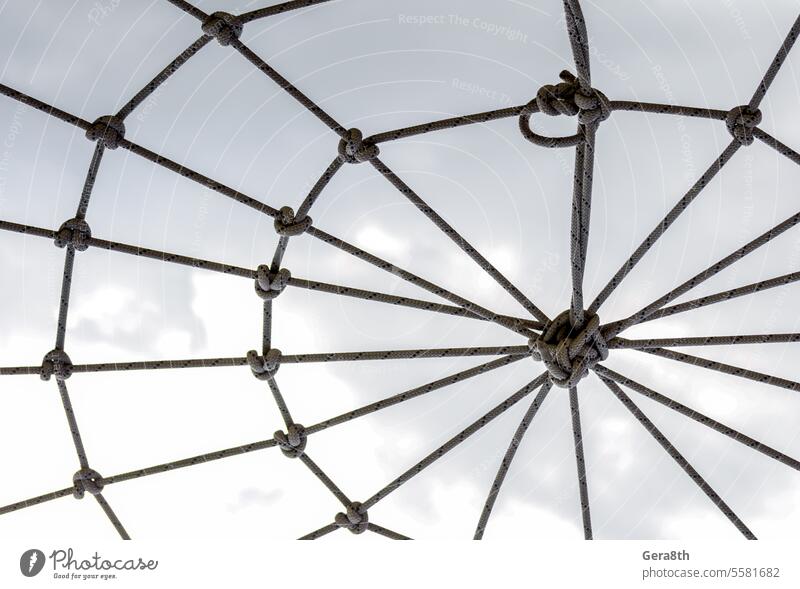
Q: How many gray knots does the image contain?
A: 14